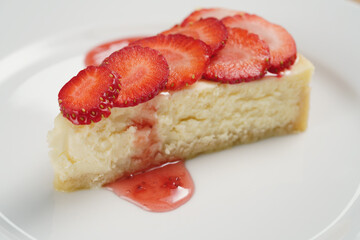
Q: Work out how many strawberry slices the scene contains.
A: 7